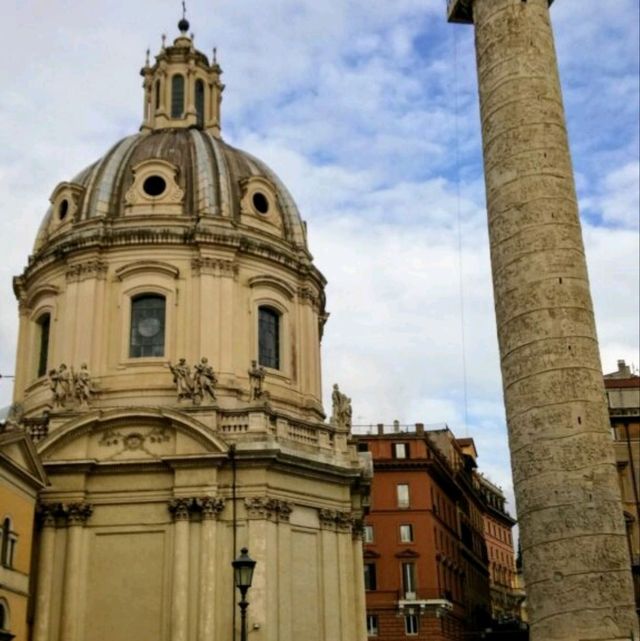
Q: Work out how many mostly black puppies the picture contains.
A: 0